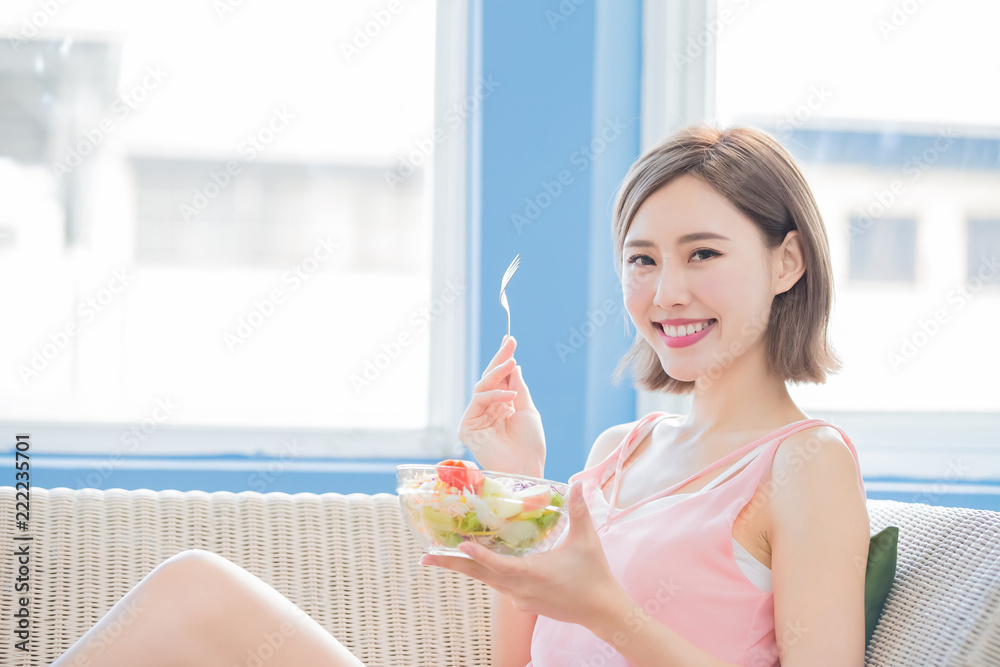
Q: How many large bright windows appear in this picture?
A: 2